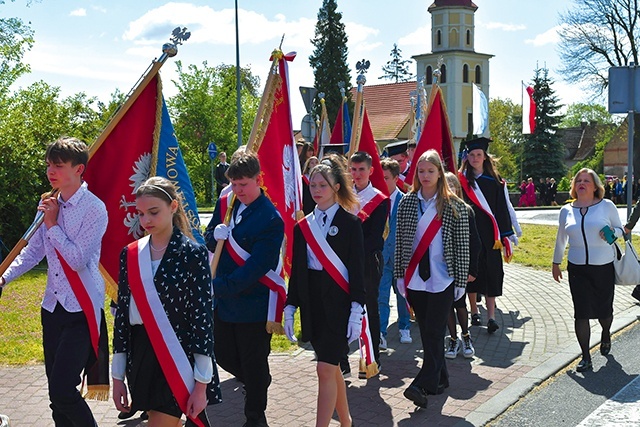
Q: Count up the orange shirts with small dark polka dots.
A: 0